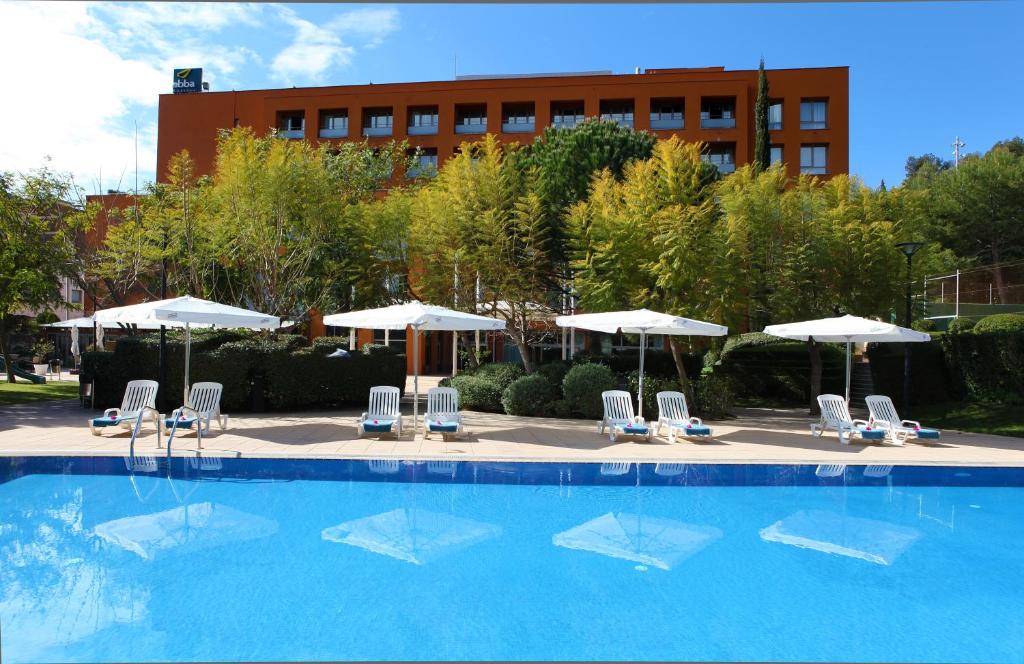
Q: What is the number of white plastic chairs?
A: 8